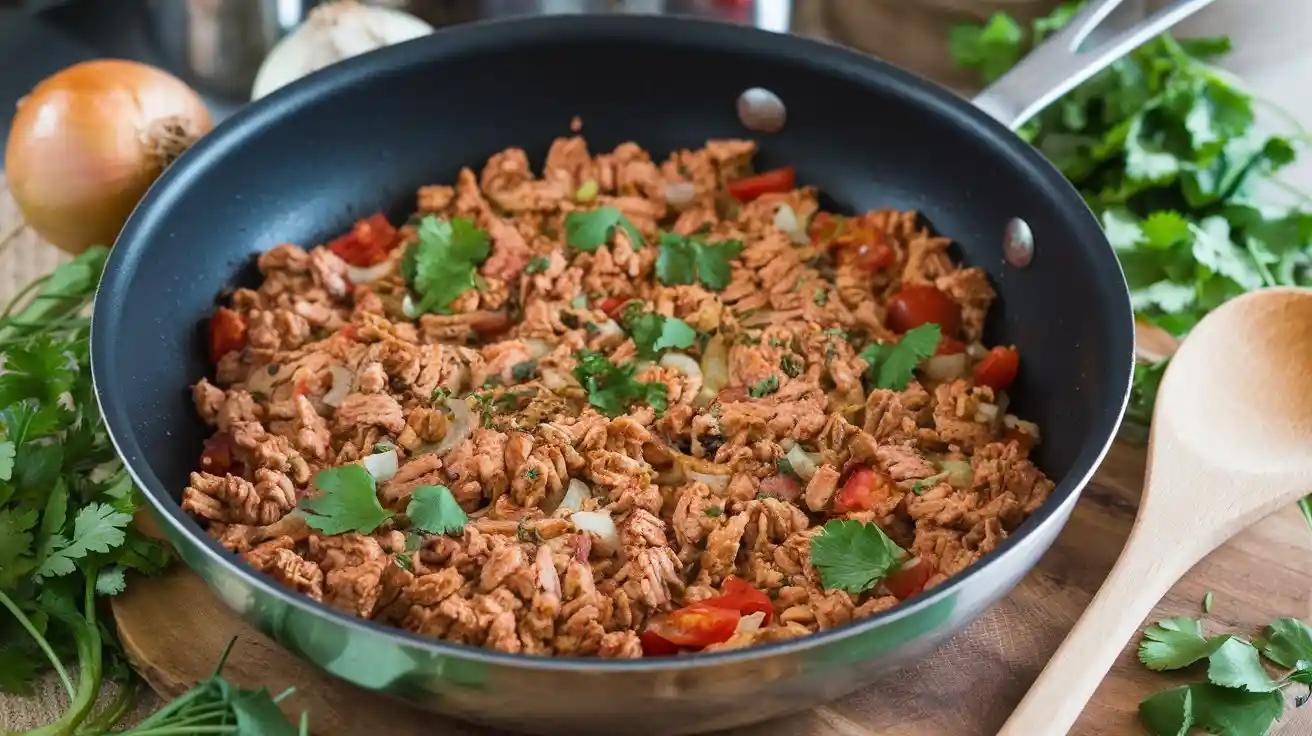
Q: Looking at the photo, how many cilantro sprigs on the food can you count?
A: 9